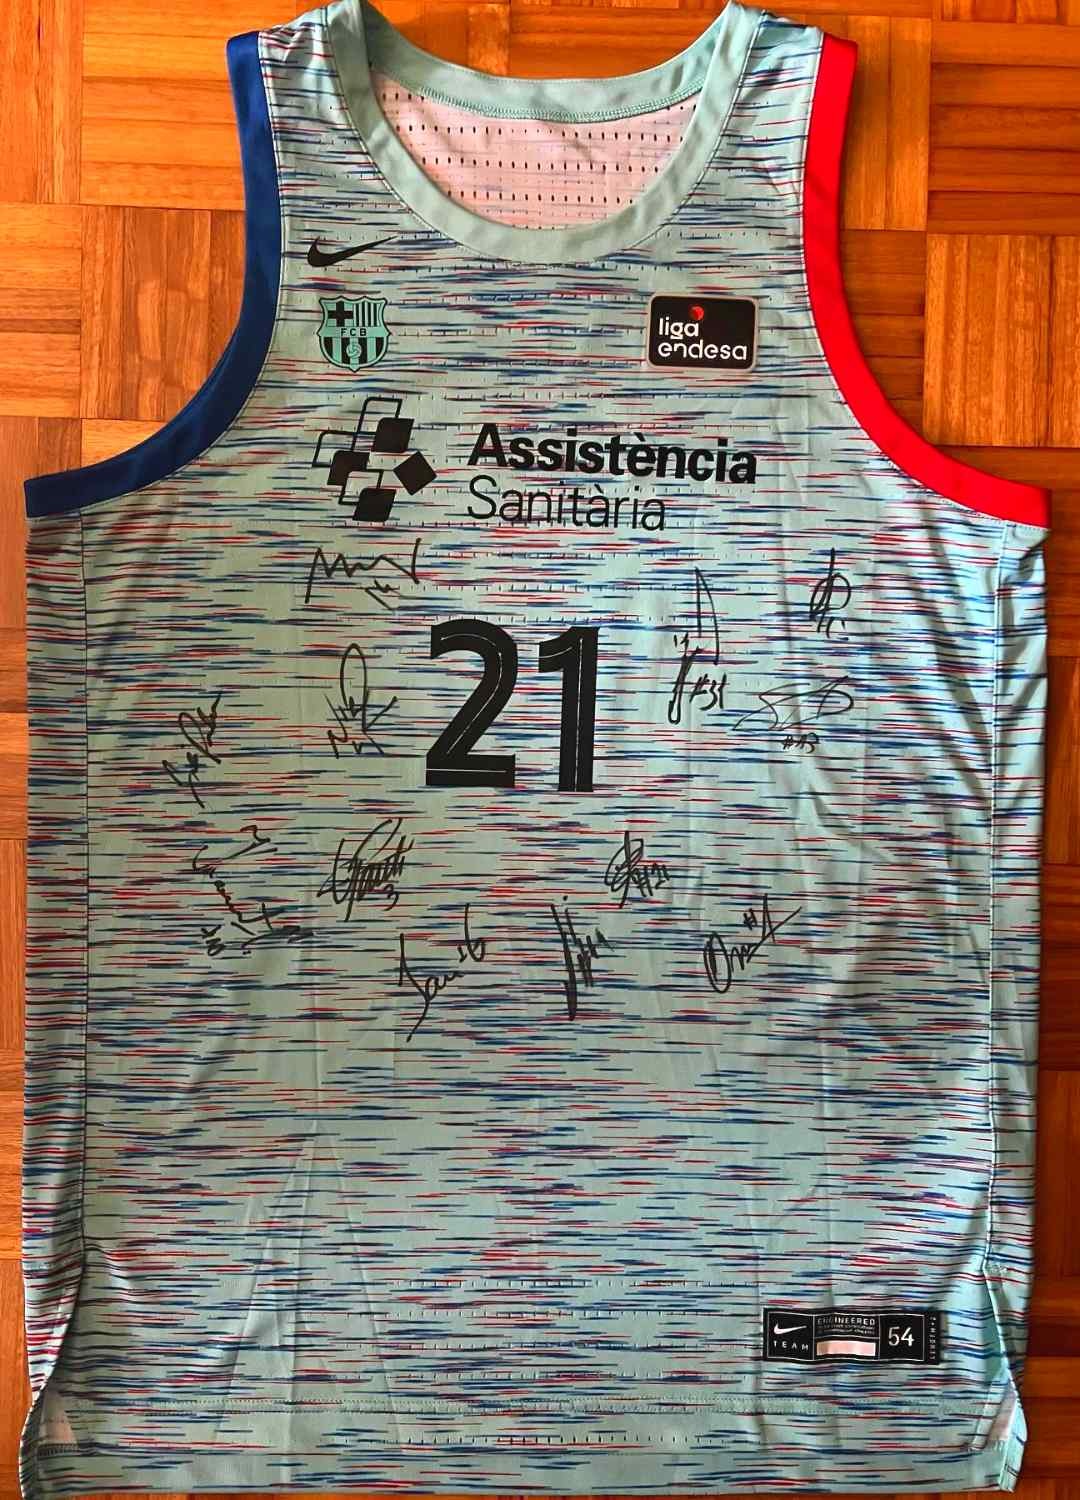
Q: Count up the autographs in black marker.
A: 12